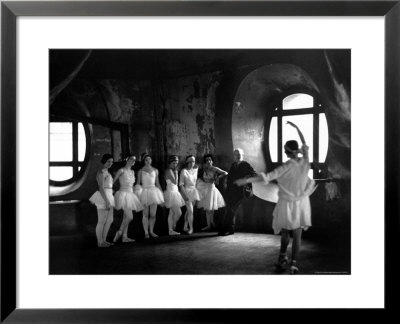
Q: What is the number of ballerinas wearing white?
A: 7